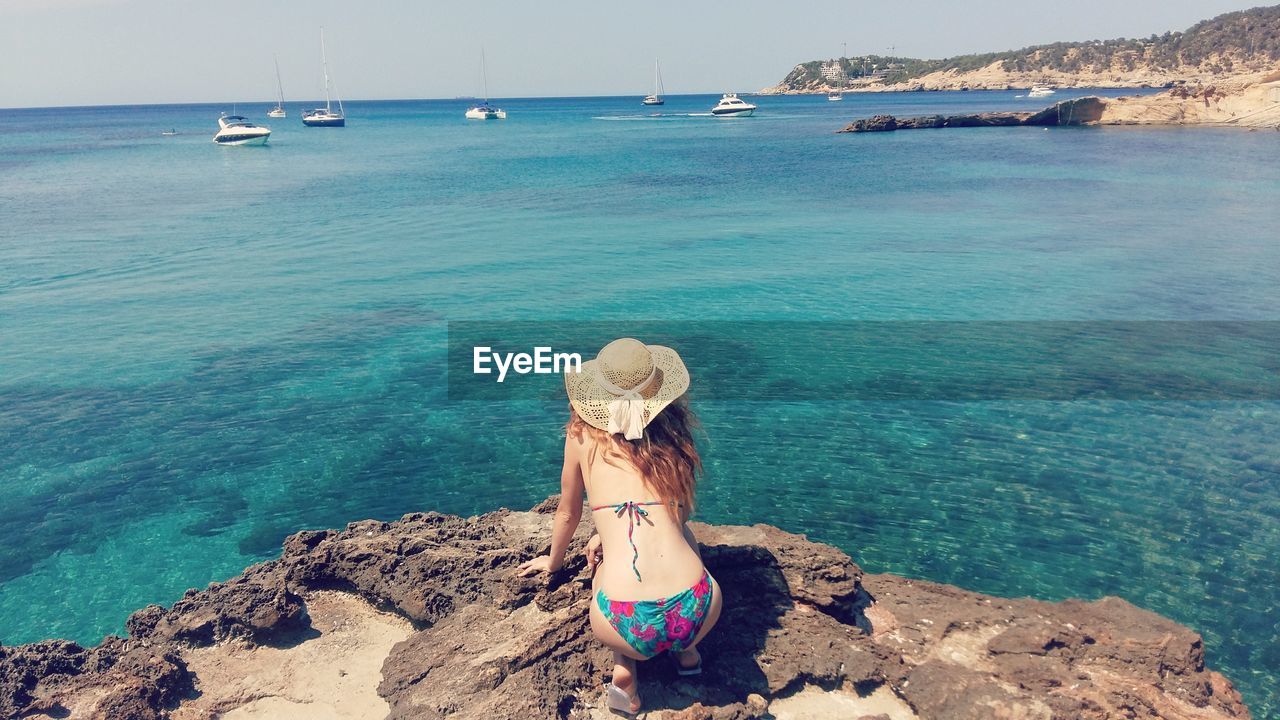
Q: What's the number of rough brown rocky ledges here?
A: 1